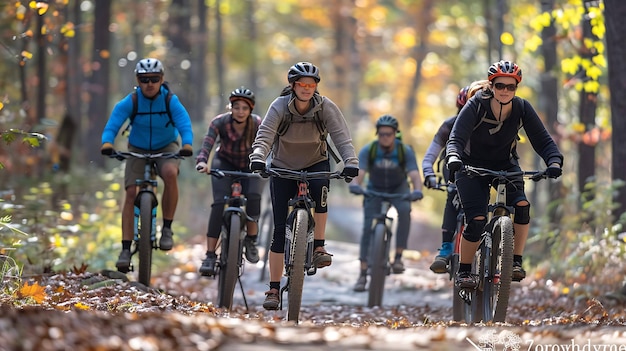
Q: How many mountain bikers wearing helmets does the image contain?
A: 6